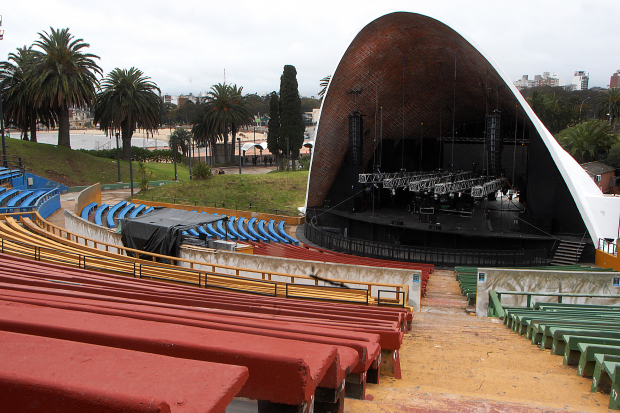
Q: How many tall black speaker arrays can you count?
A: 2